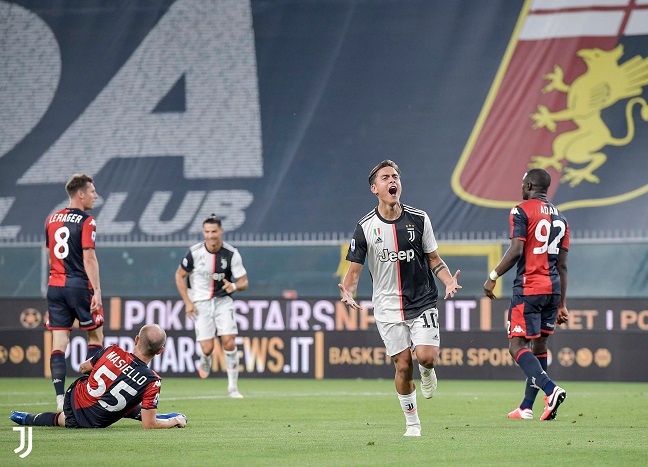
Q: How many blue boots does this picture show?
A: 2